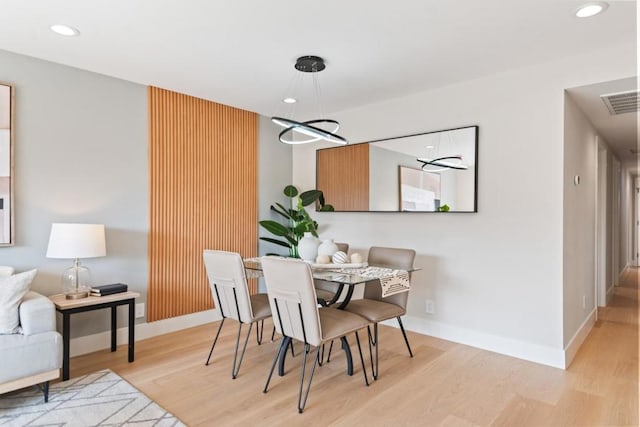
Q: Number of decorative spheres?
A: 3